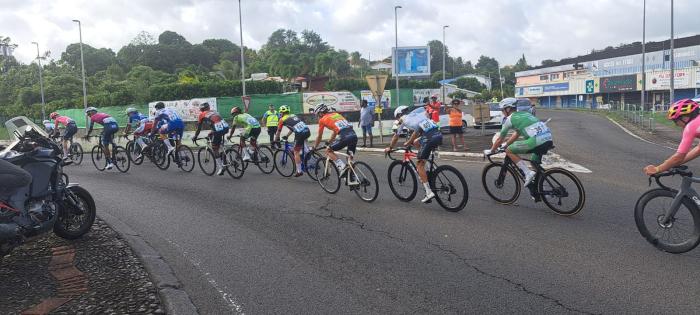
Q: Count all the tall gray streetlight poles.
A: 7